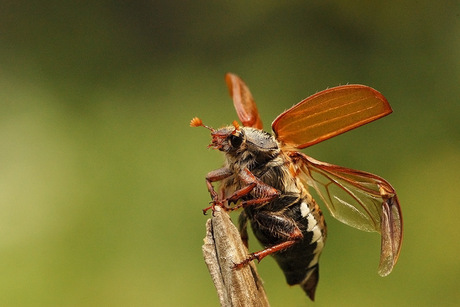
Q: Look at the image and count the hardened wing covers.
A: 2